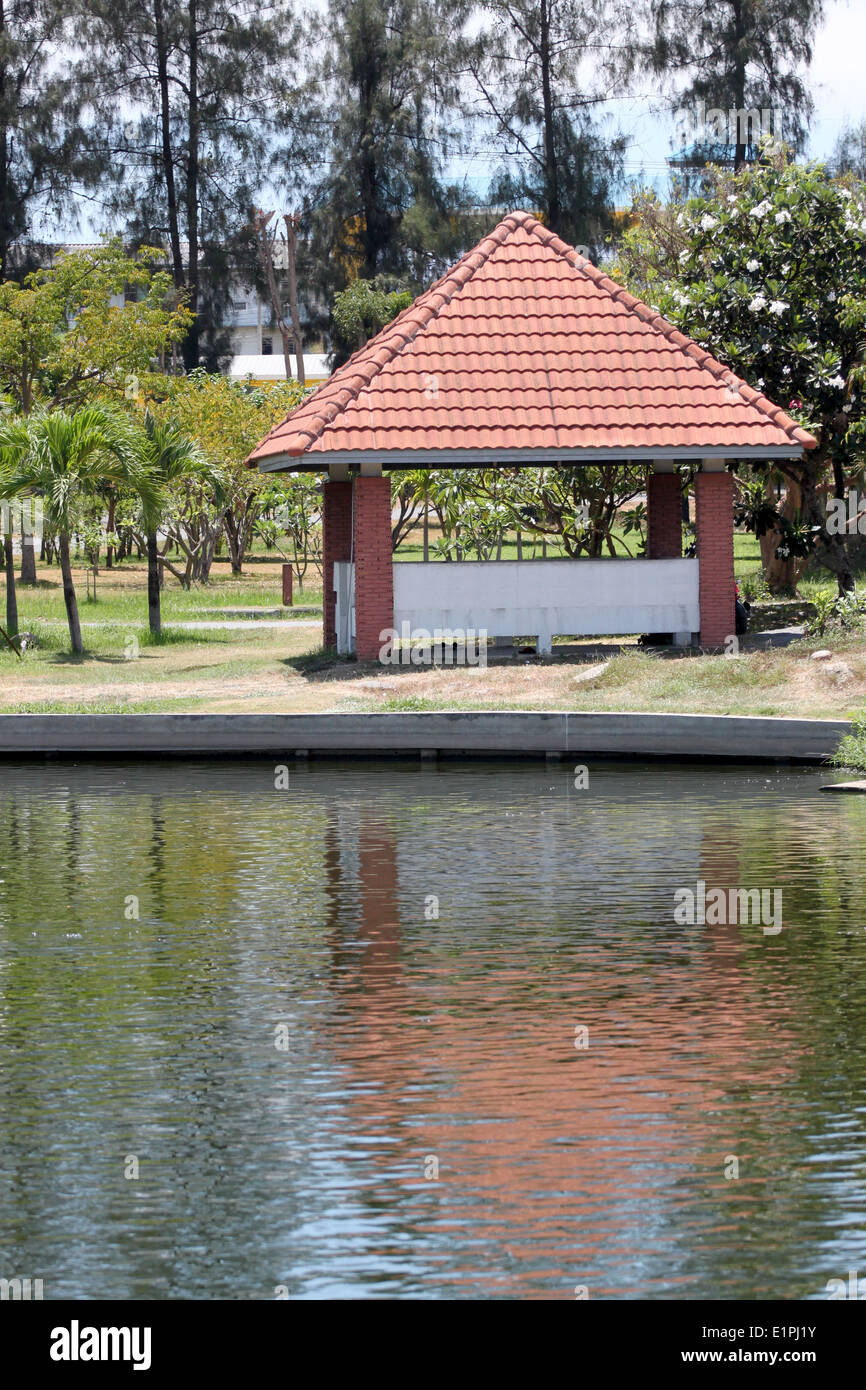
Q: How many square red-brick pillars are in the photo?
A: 4